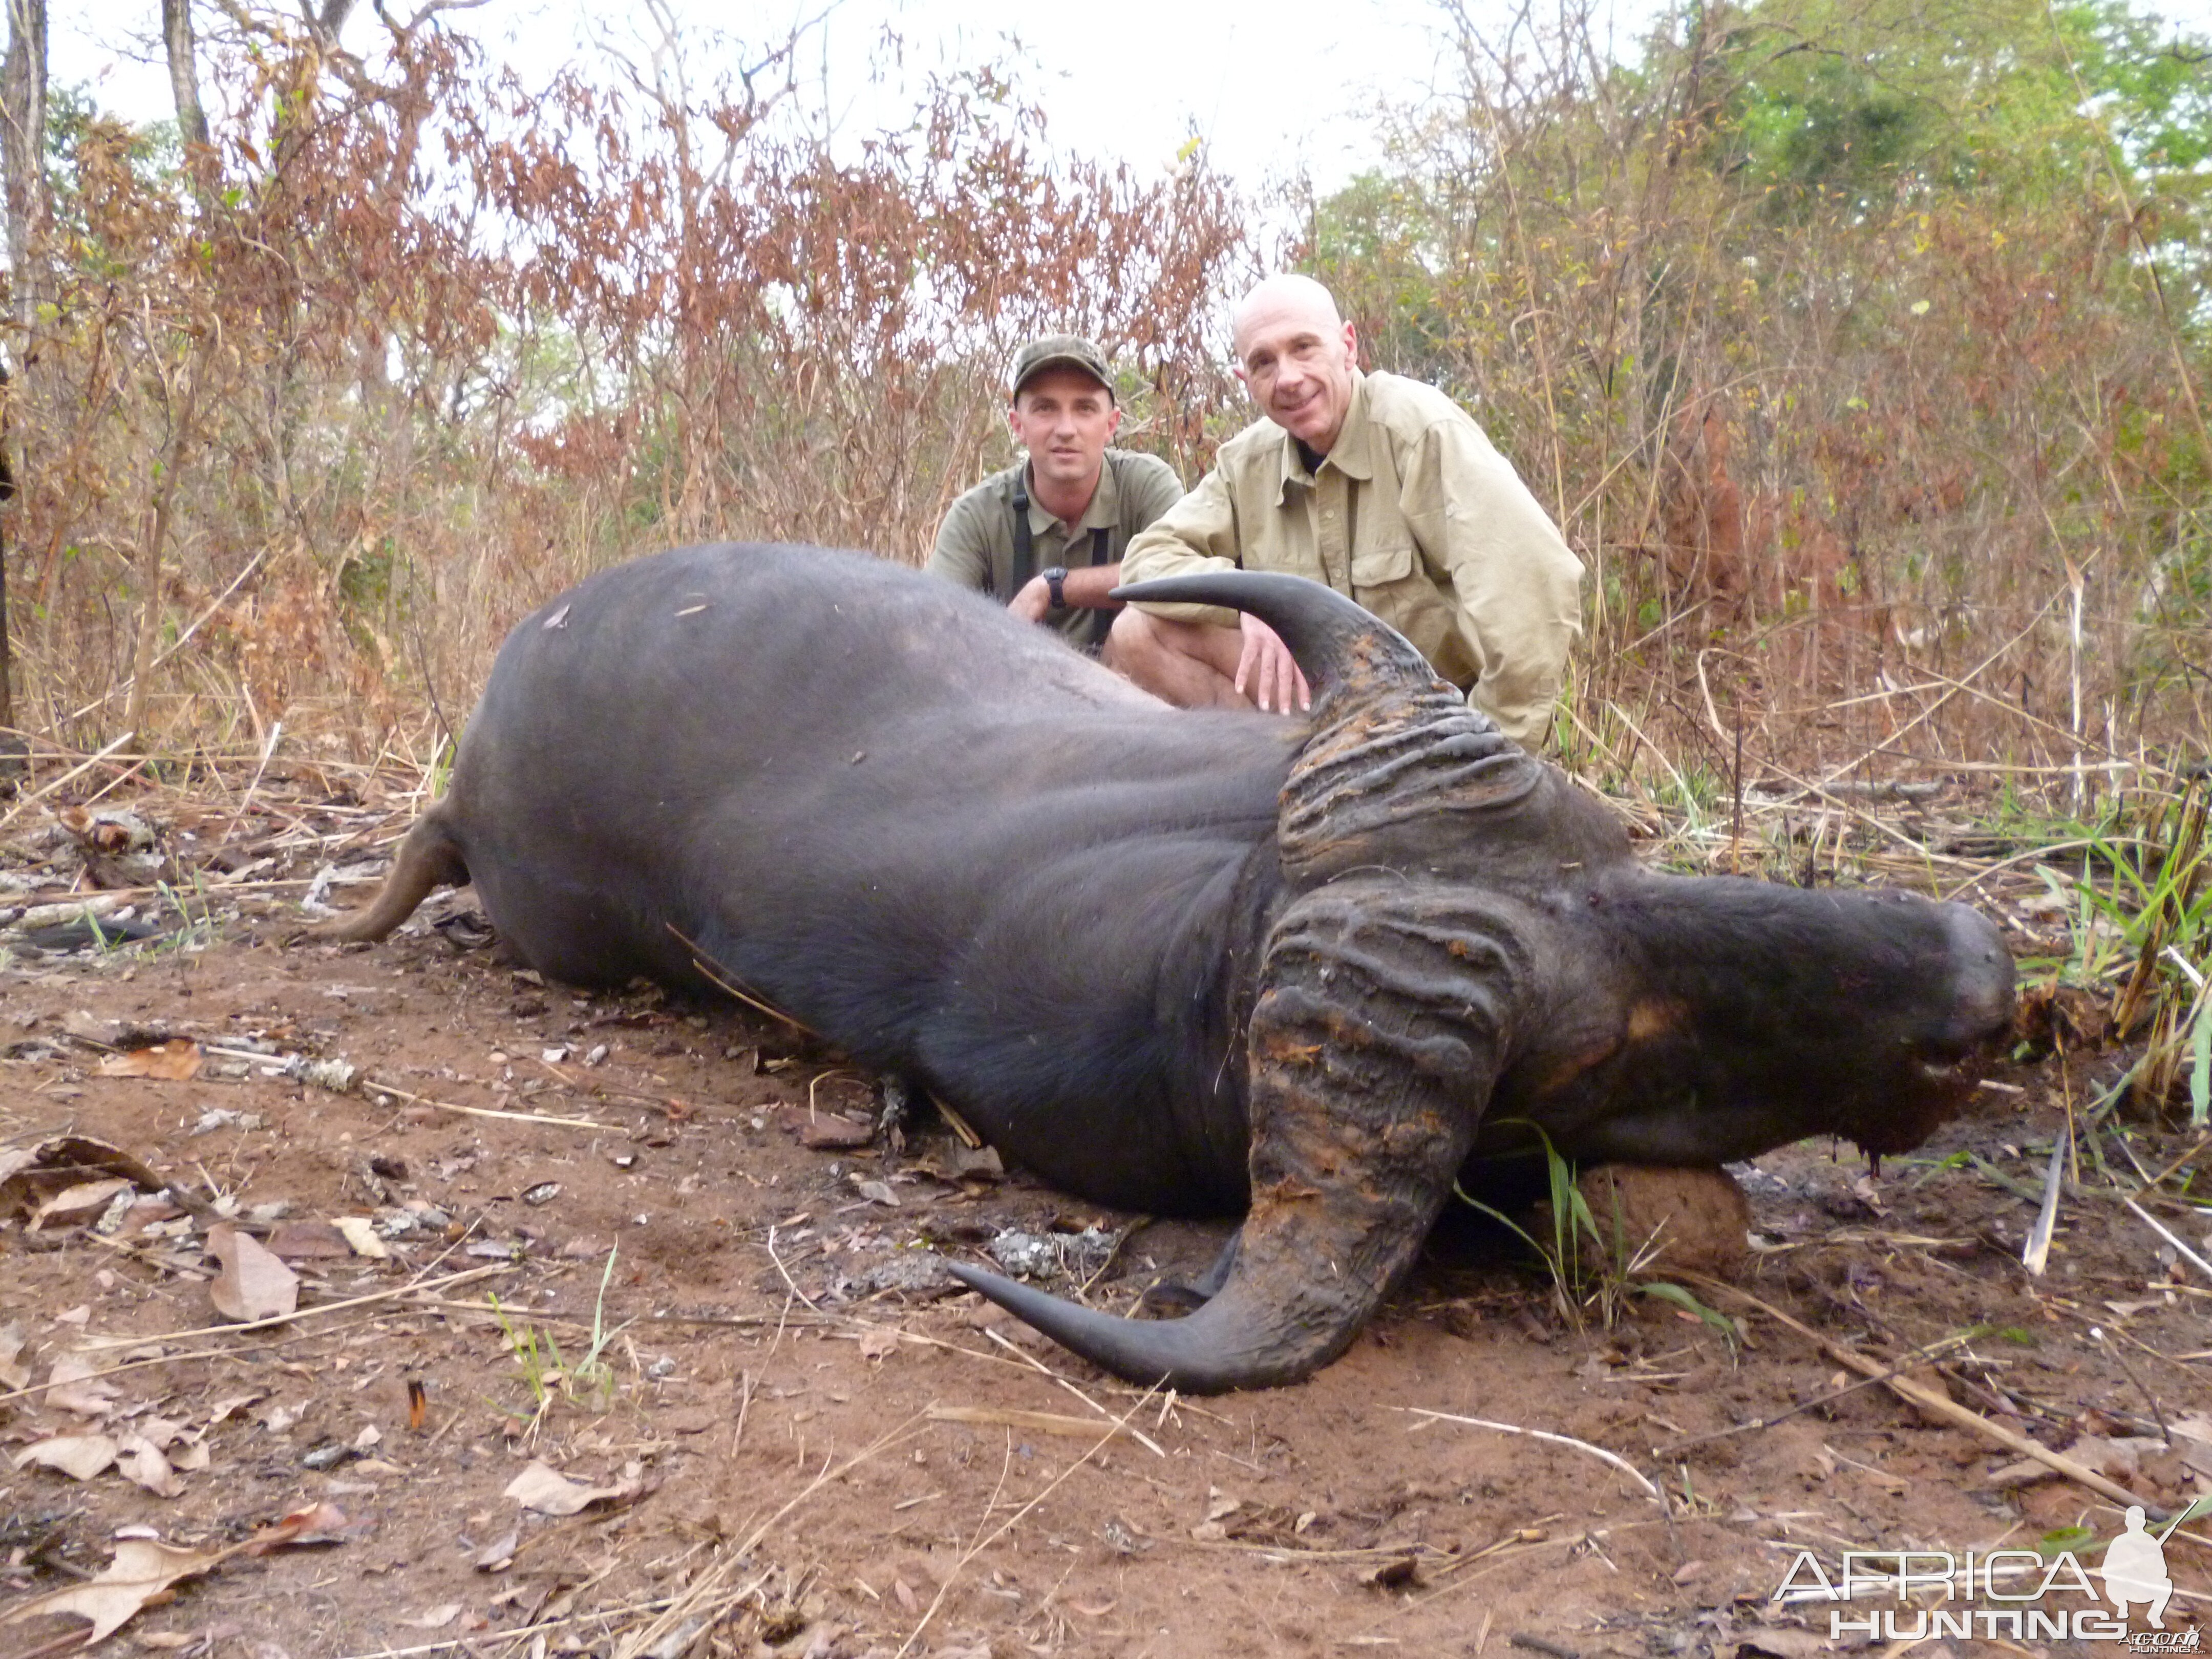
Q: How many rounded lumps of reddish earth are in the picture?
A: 1